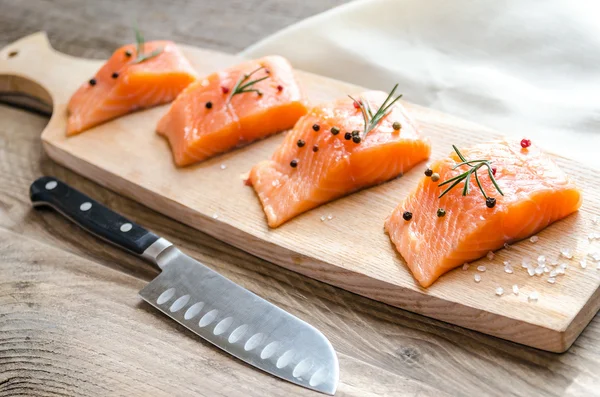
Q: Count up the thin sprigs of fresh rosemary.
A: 4